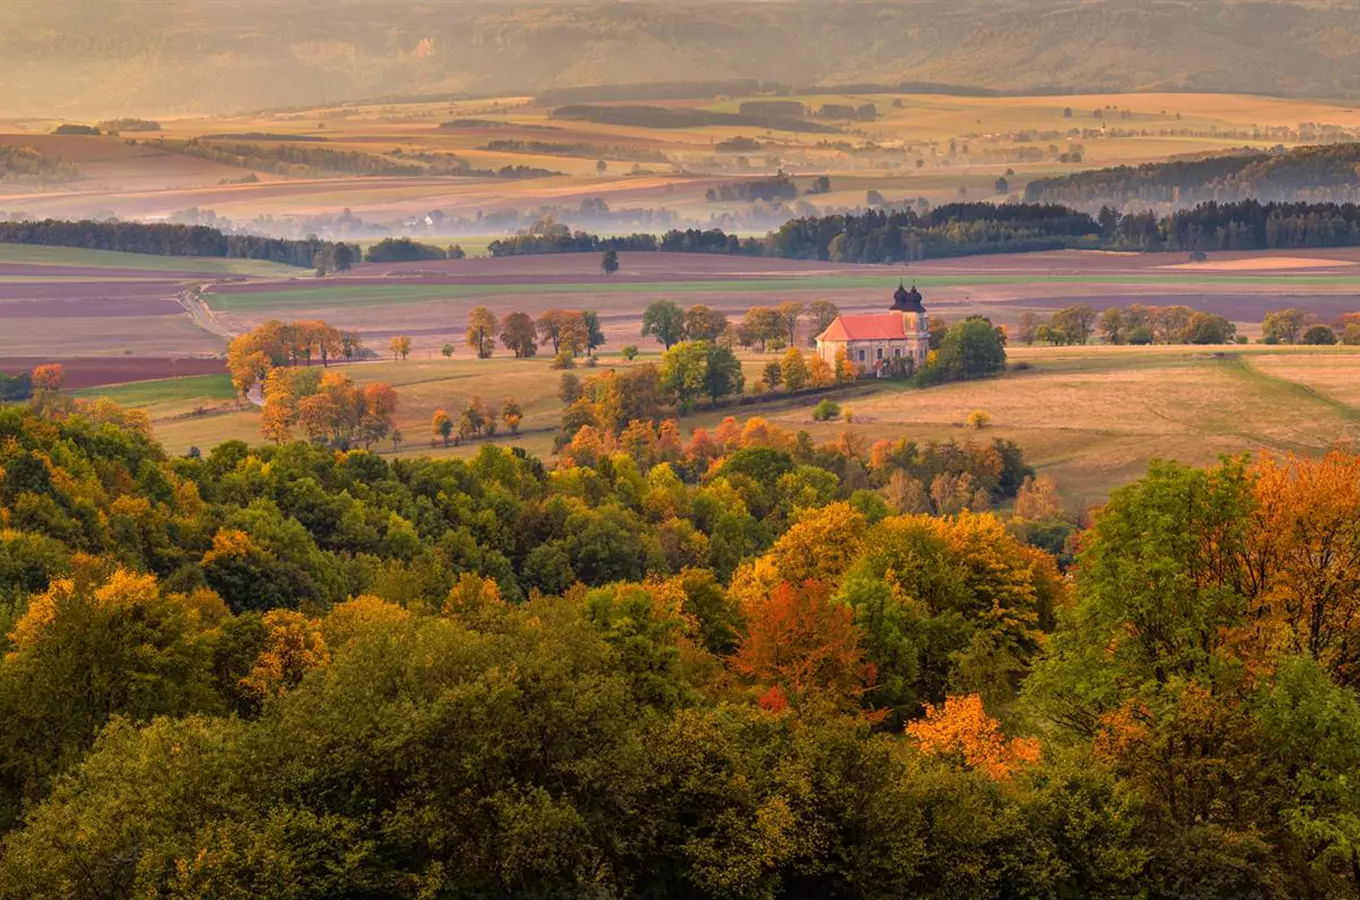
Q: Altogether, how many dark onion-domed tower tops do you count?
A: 2